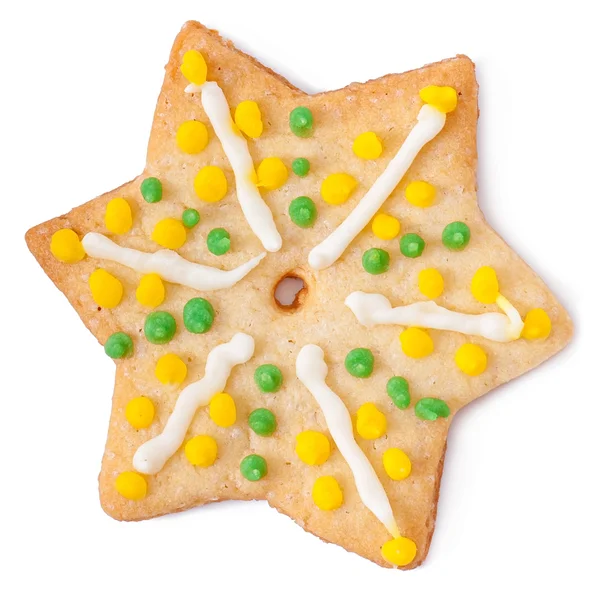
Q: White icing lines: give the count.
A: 6